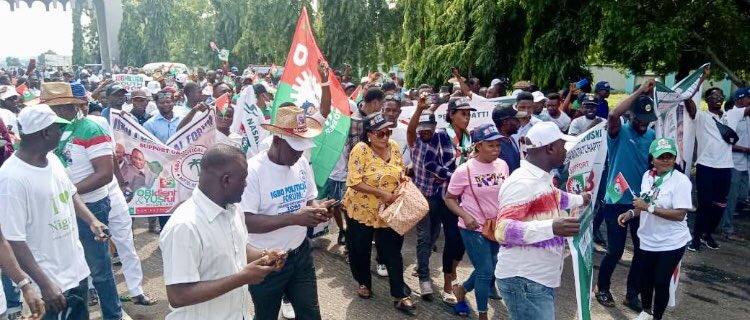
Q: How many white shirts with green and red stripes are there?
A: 1